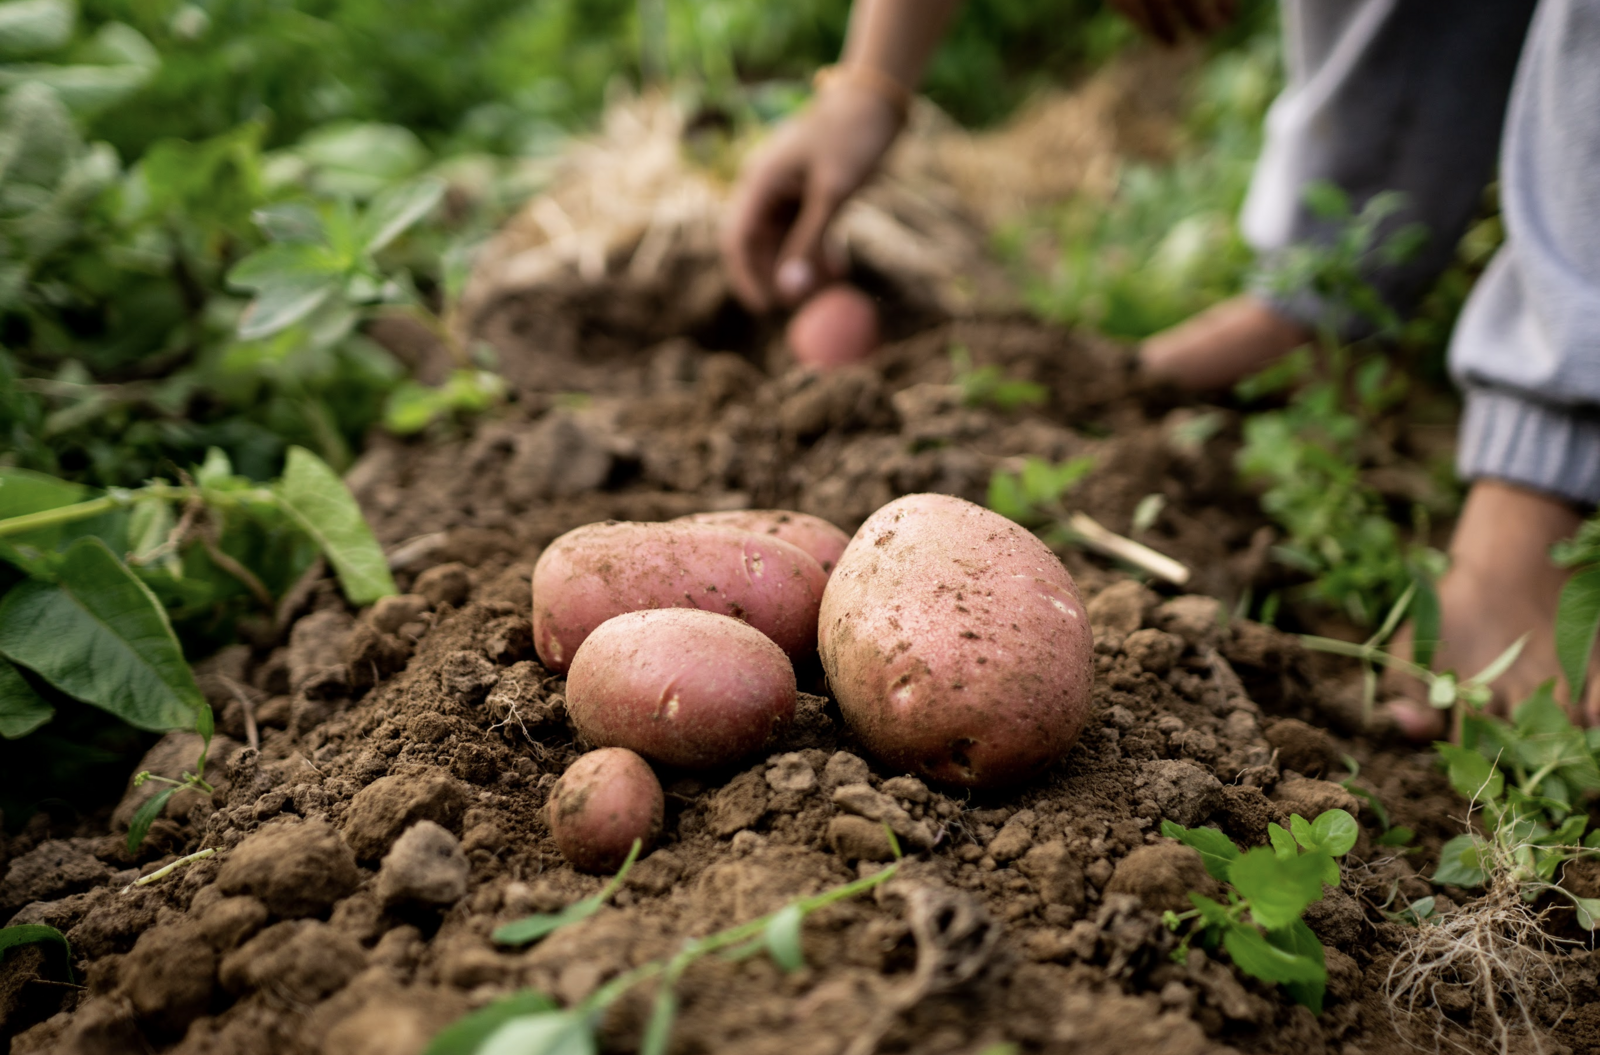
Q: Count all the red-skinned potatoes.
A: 6